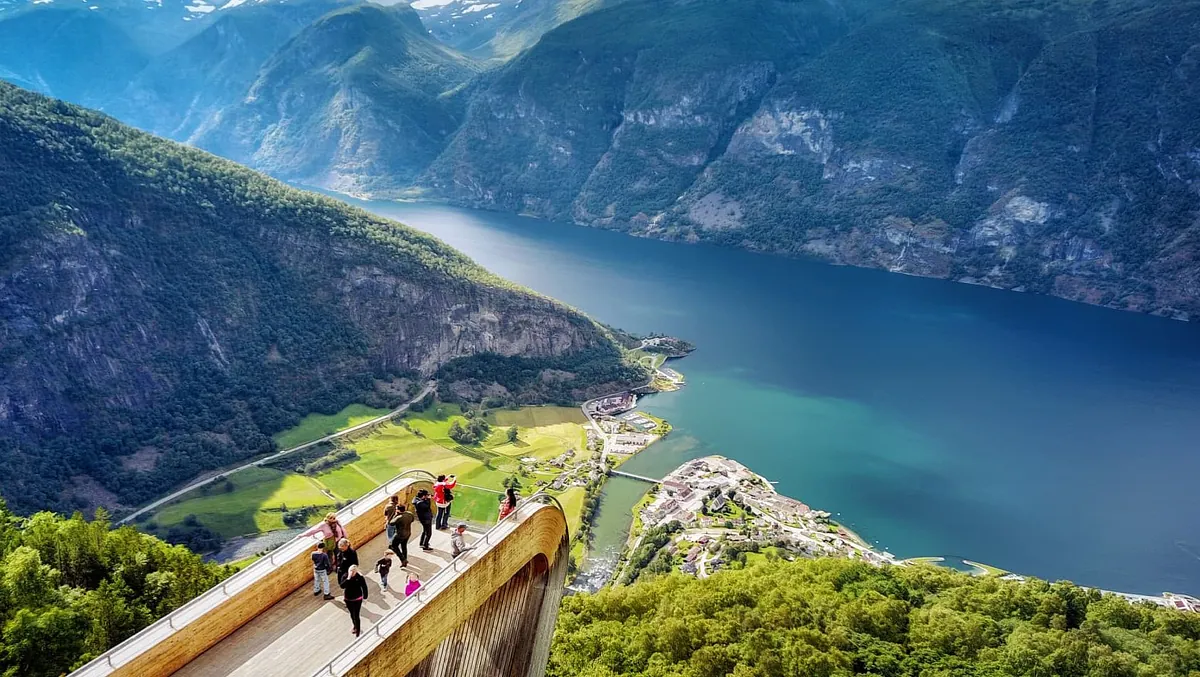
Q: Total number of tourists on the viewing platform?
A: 12